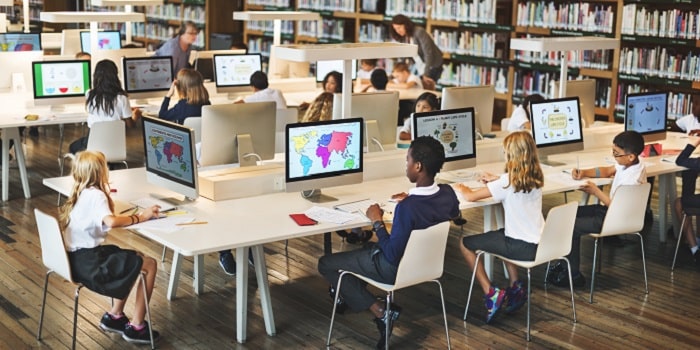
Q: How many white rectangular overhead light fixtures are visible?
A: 5